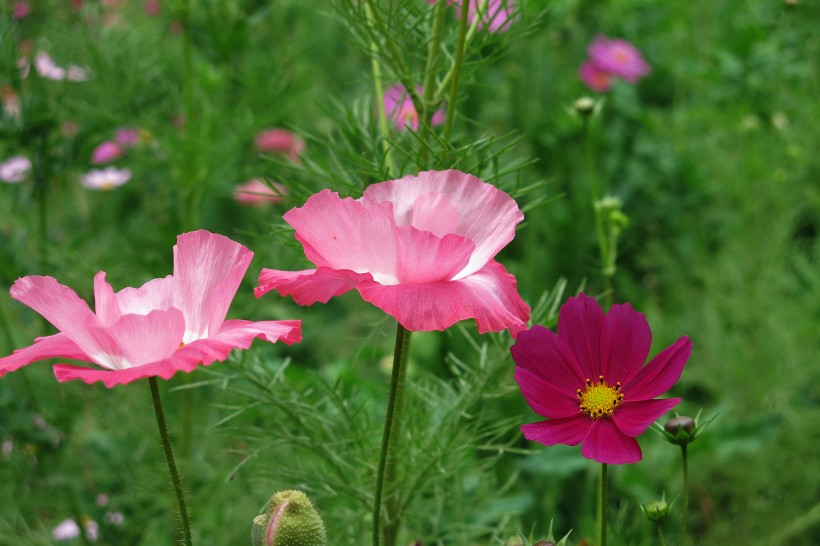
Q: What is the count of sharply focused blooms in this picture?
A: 3